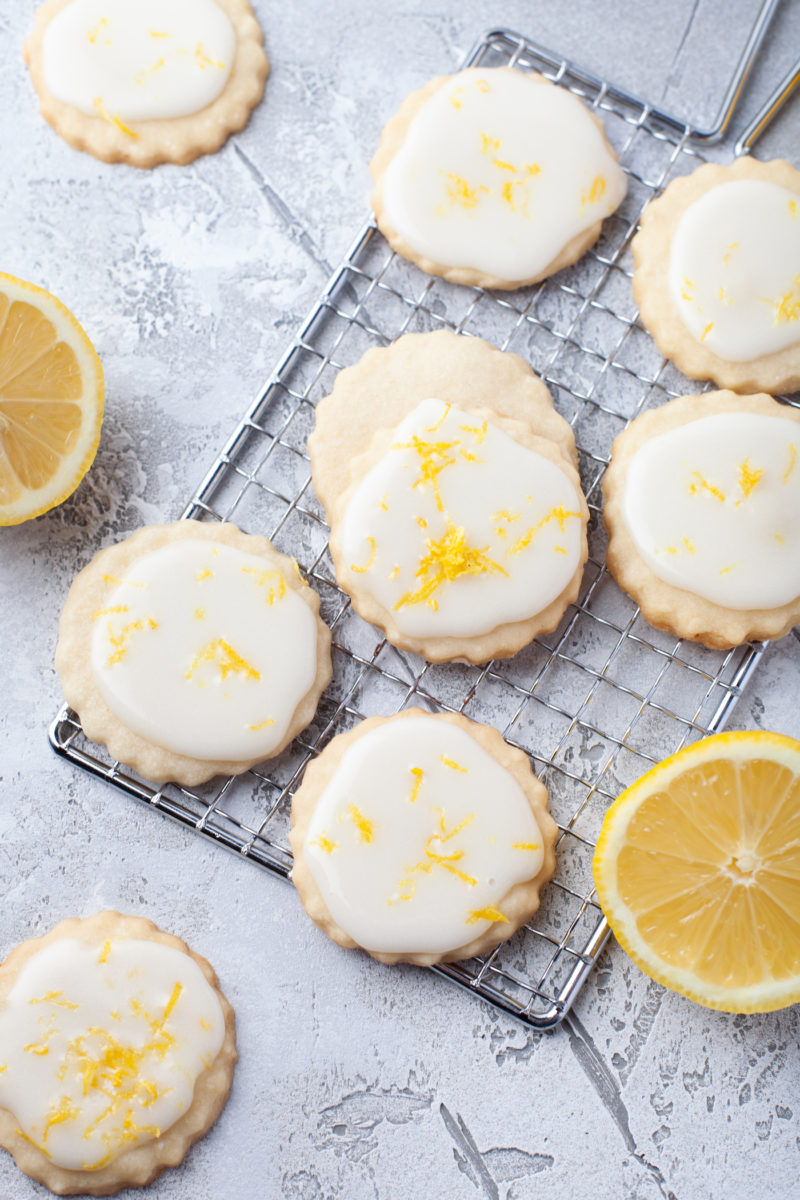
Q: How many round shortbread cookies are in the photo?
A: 9